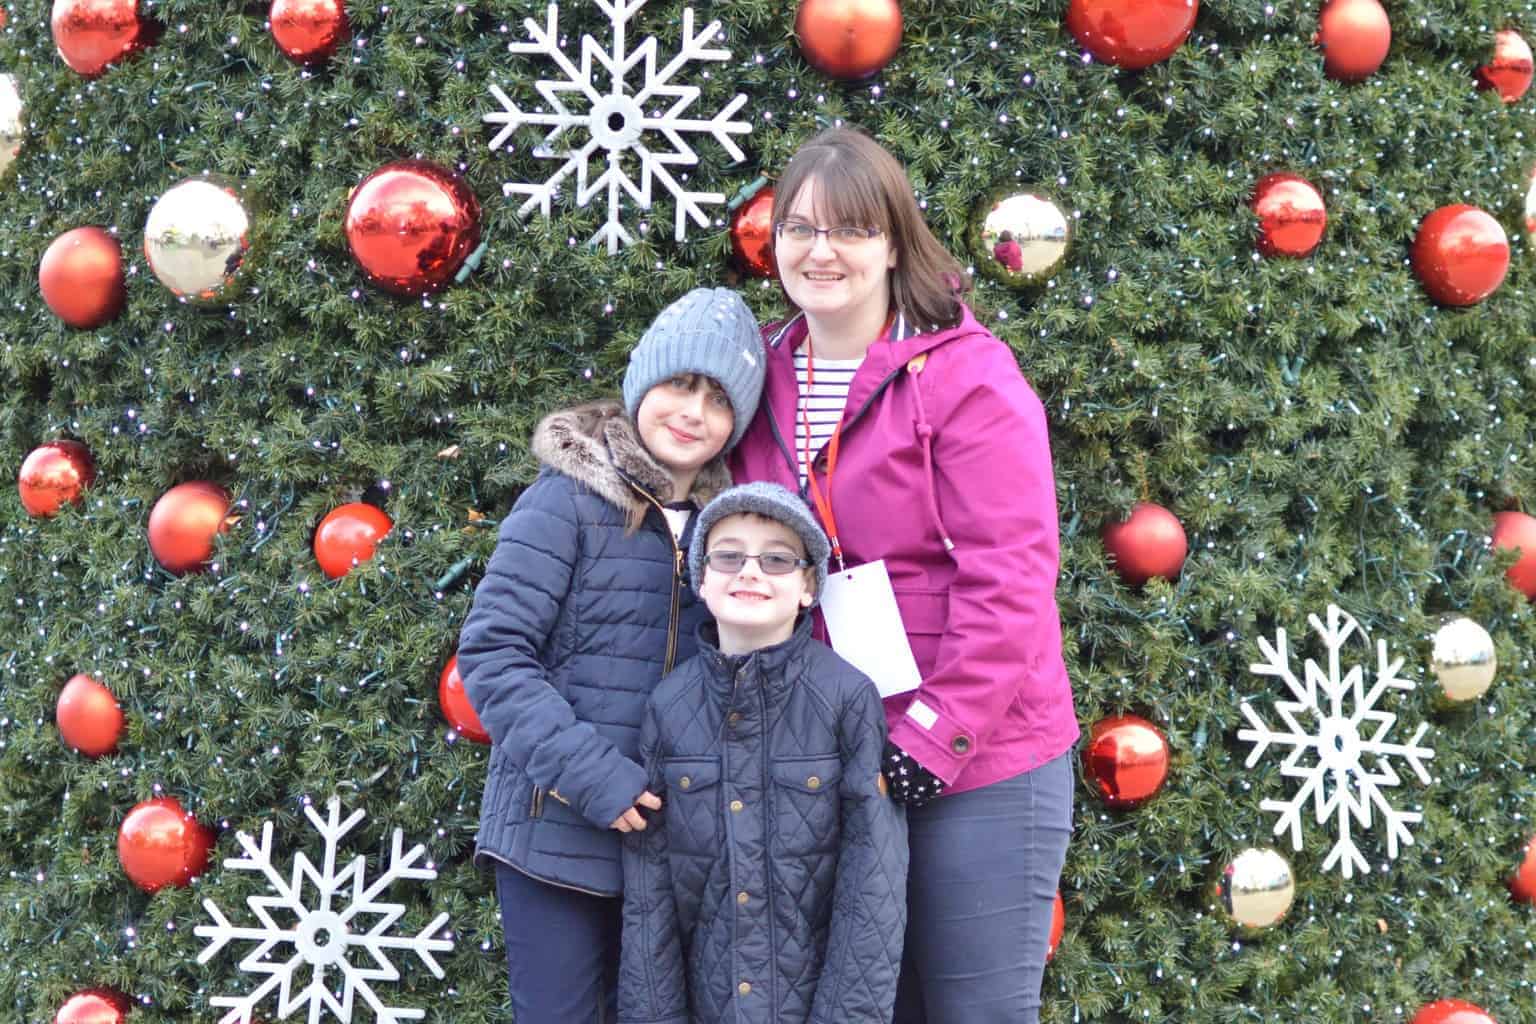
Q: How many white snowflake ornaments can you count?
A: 3